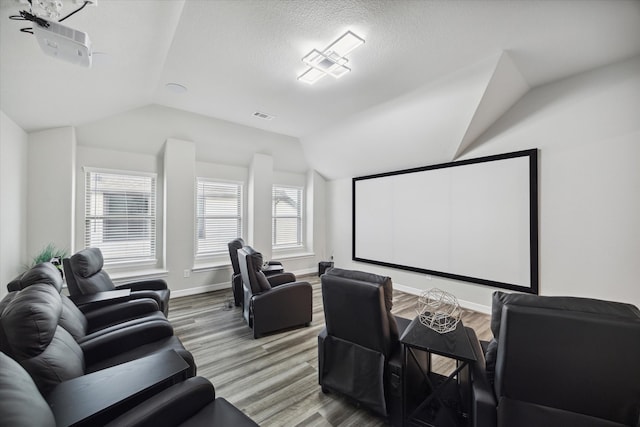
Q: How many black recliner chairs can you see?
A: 8